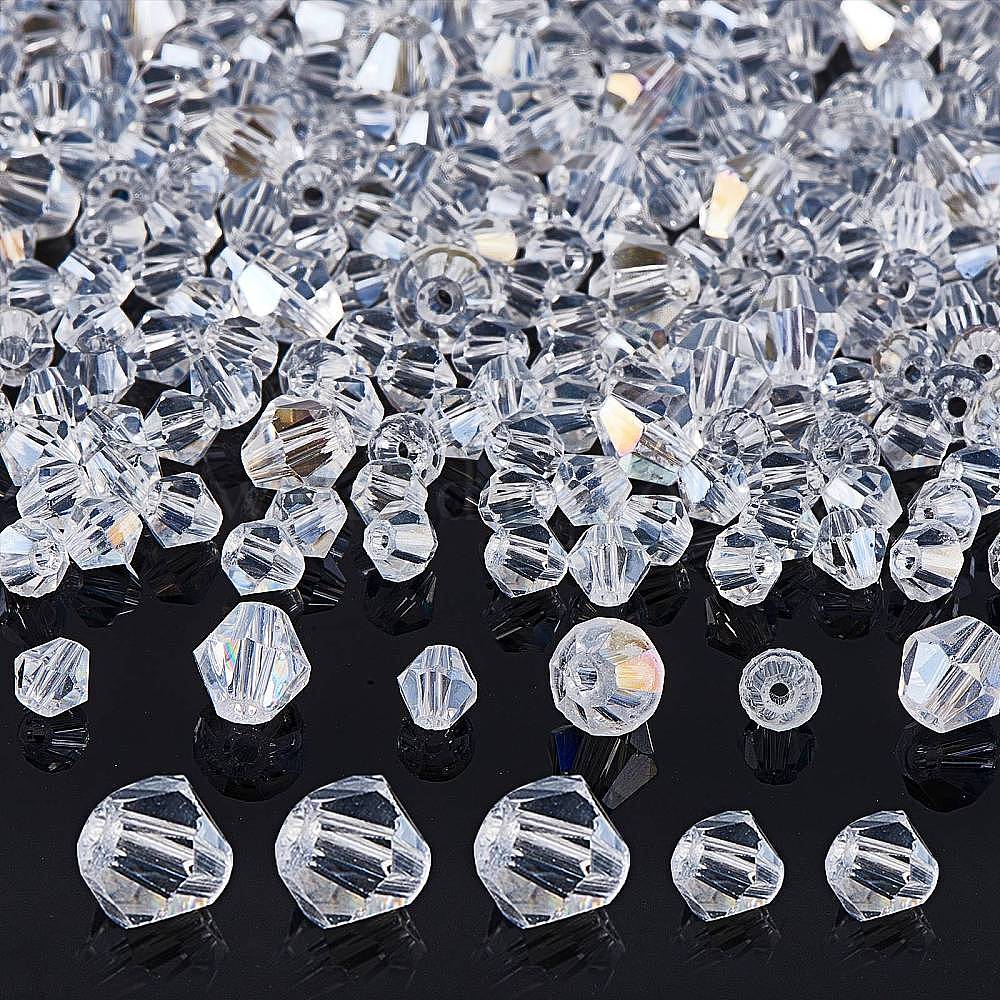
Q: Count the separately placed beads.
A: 11